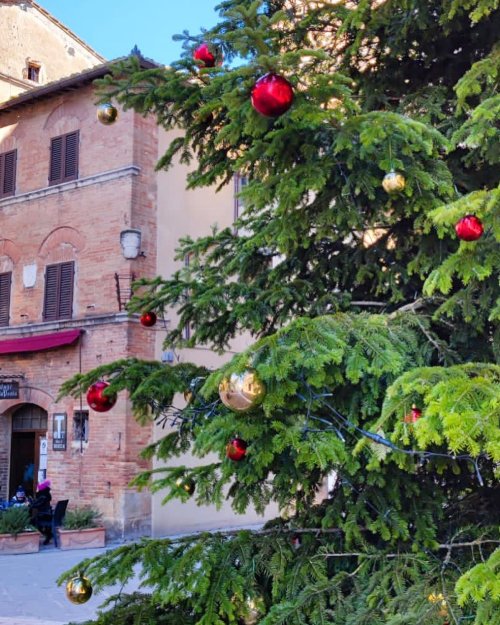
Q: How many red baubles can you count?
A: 7